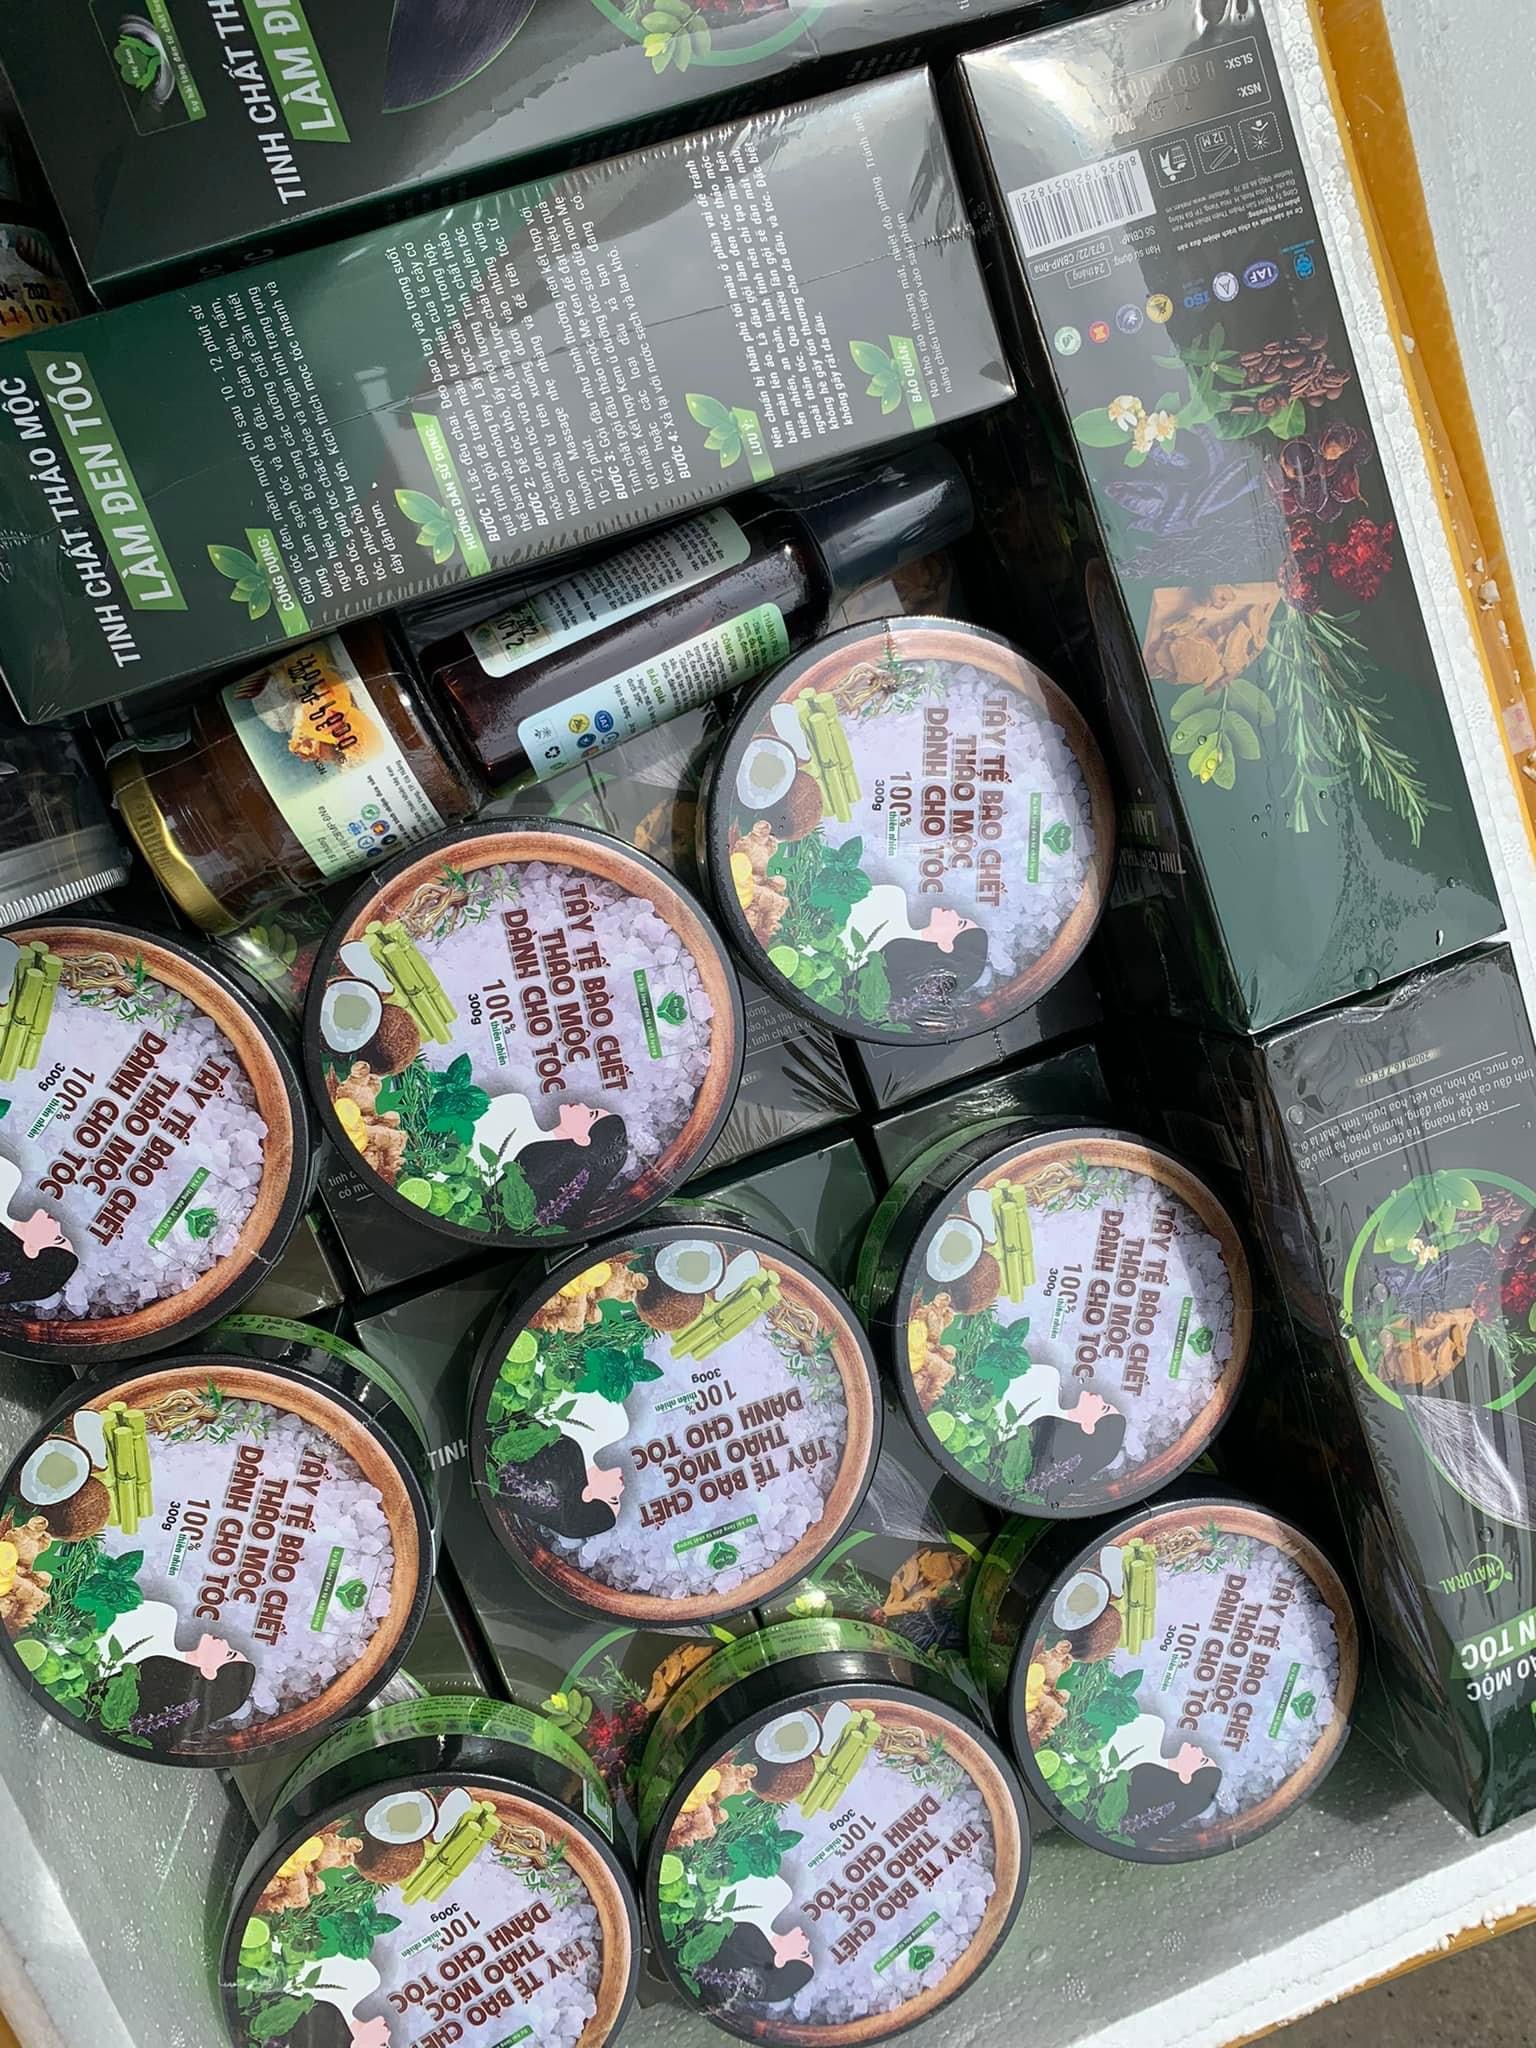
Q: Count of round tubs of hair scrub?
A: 9